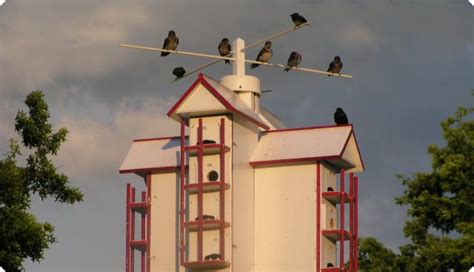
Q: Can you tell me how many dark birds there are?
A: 8